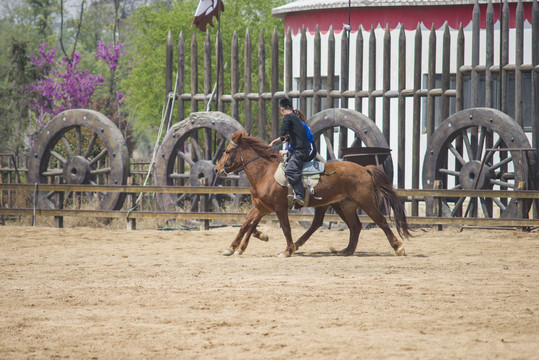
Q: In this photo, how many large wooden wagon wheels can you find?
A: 4